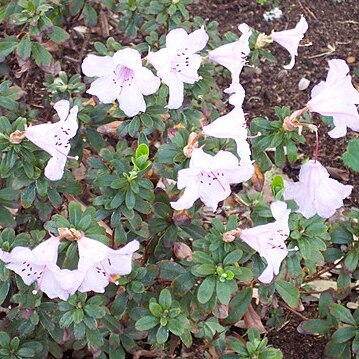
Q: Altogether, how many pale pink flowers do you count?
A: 12